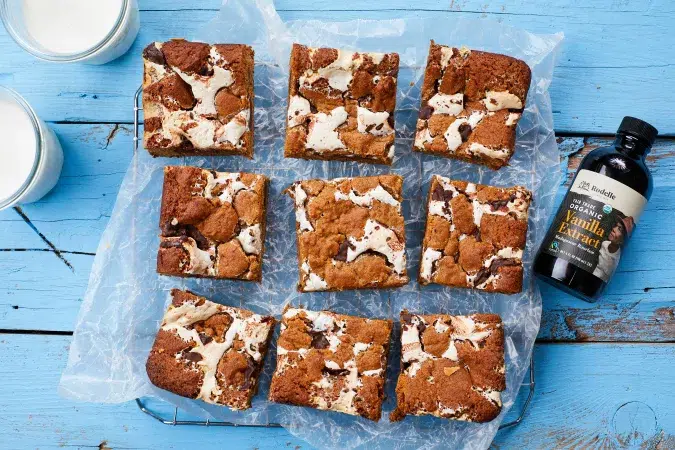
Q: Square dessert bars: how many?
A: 9